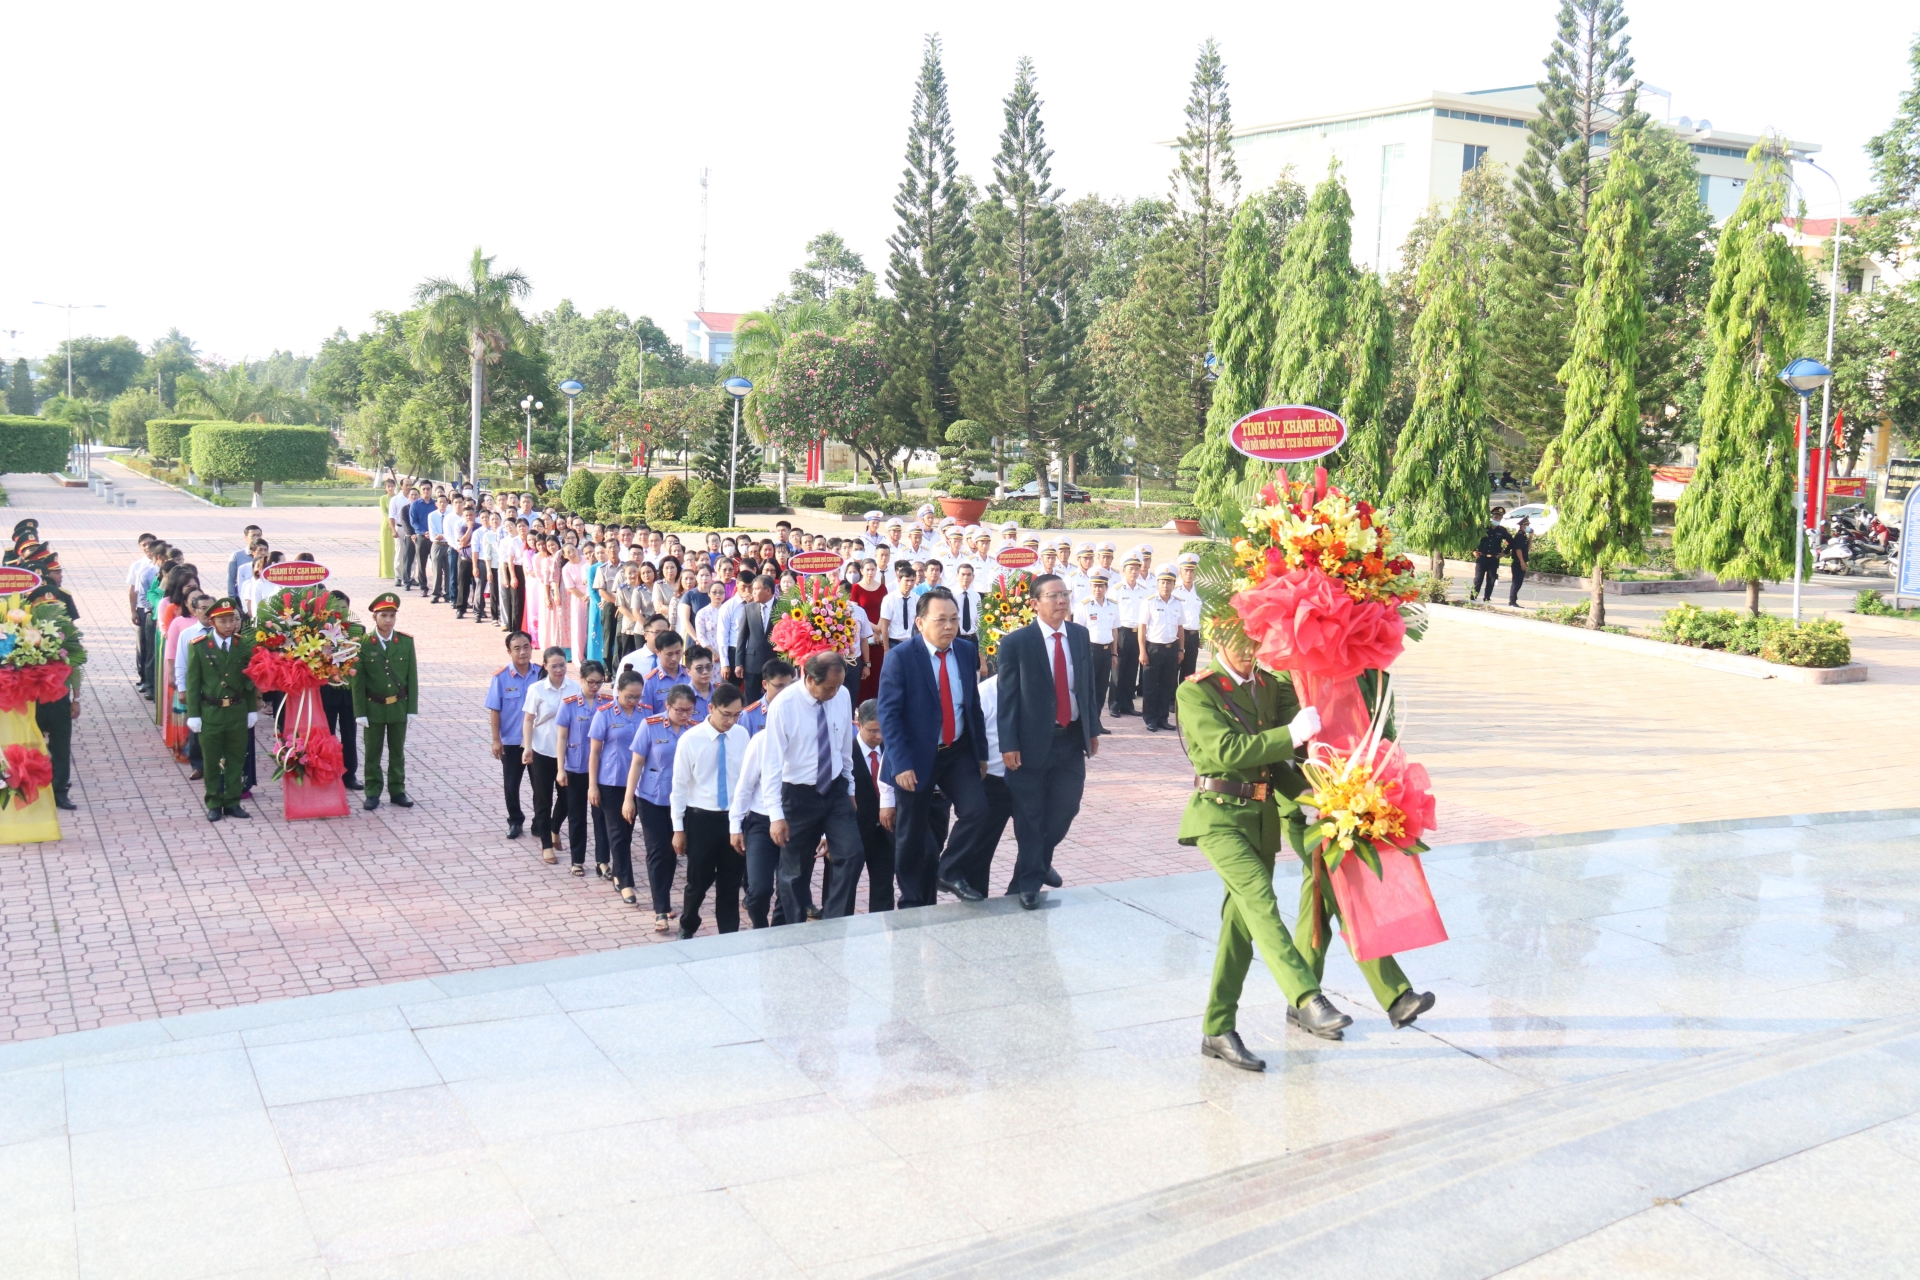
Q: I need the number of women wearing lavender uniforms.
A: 3